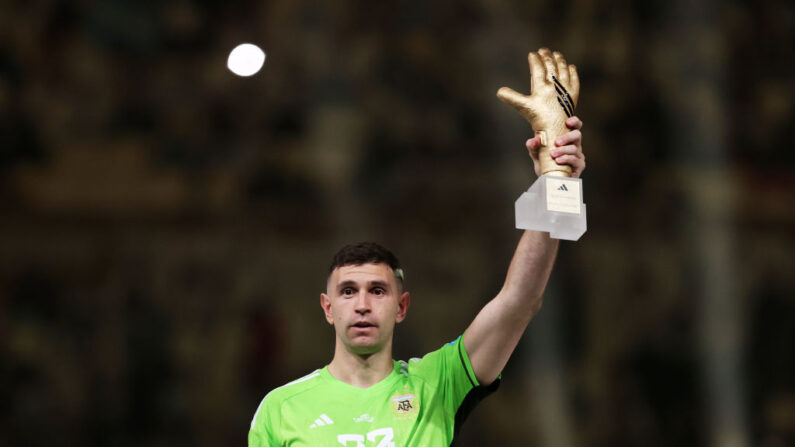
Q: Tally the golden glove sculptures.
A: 1